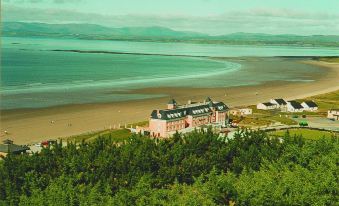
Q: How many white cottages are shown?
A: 4